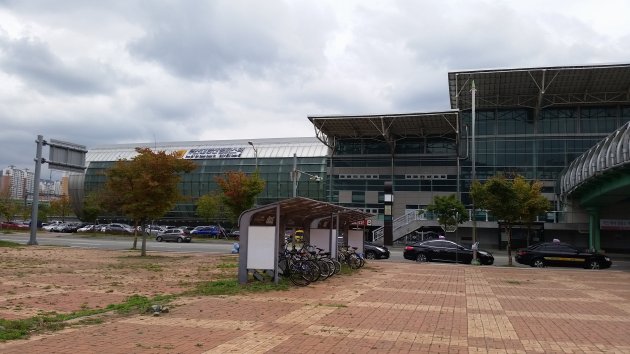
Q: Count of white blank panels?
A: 3